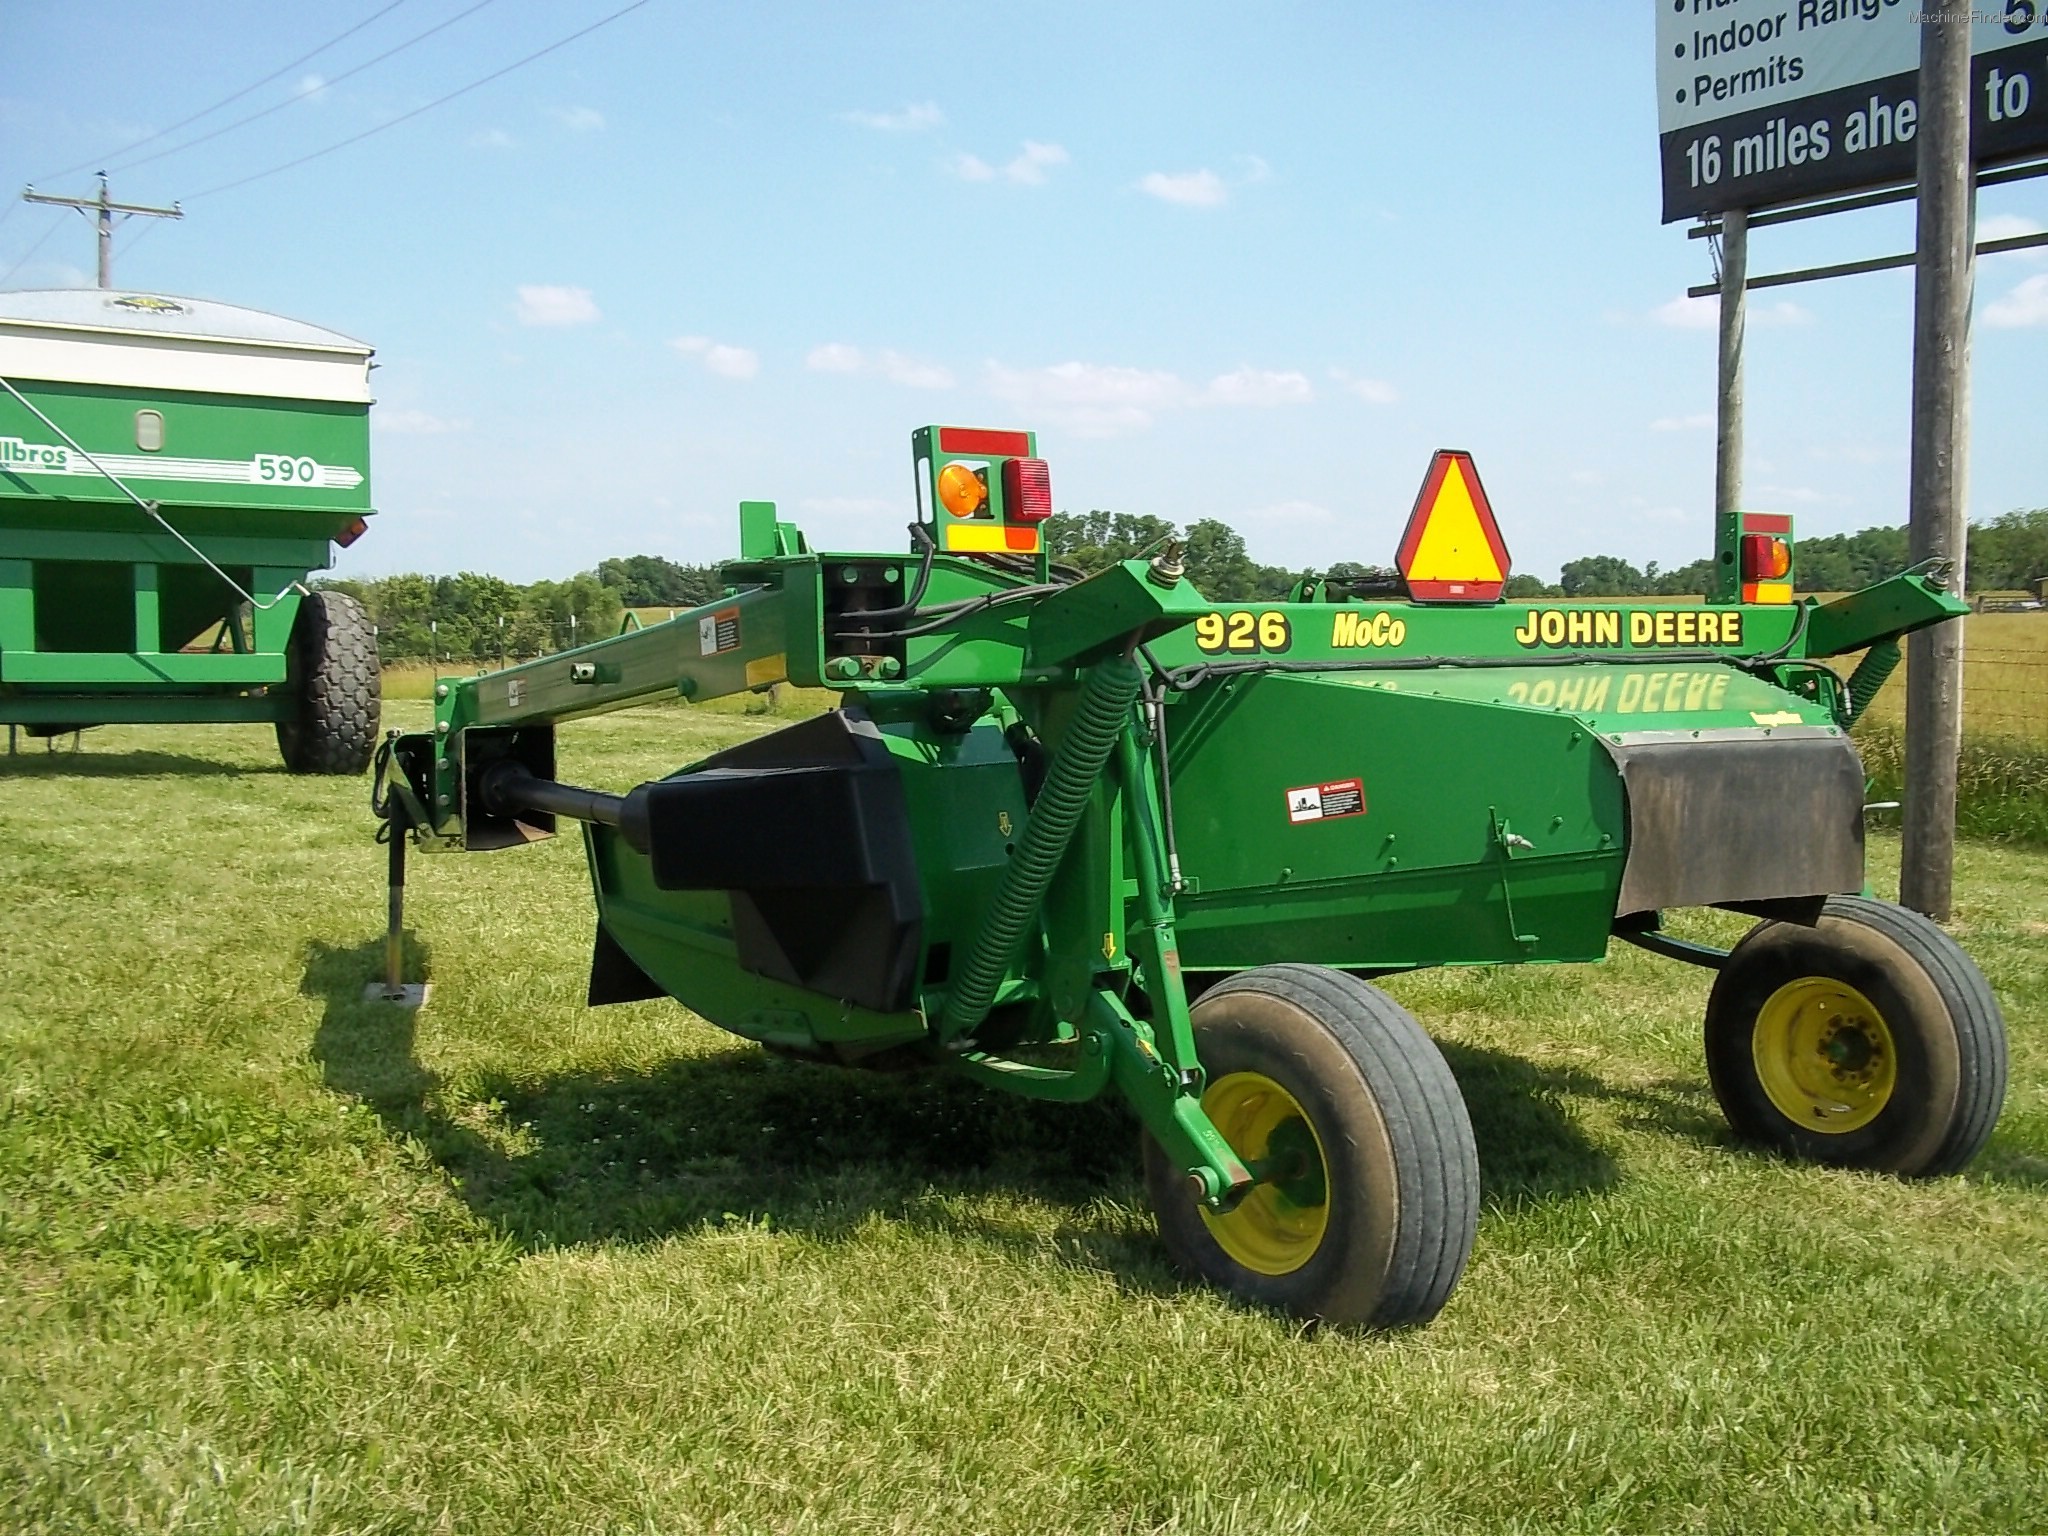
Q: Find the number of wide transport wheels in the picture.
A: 2